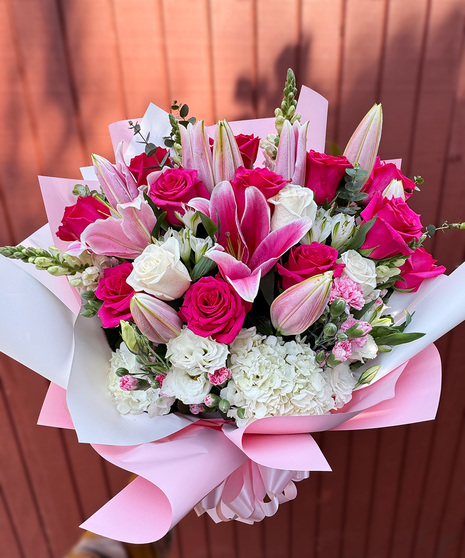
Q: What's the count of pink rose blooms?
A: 12